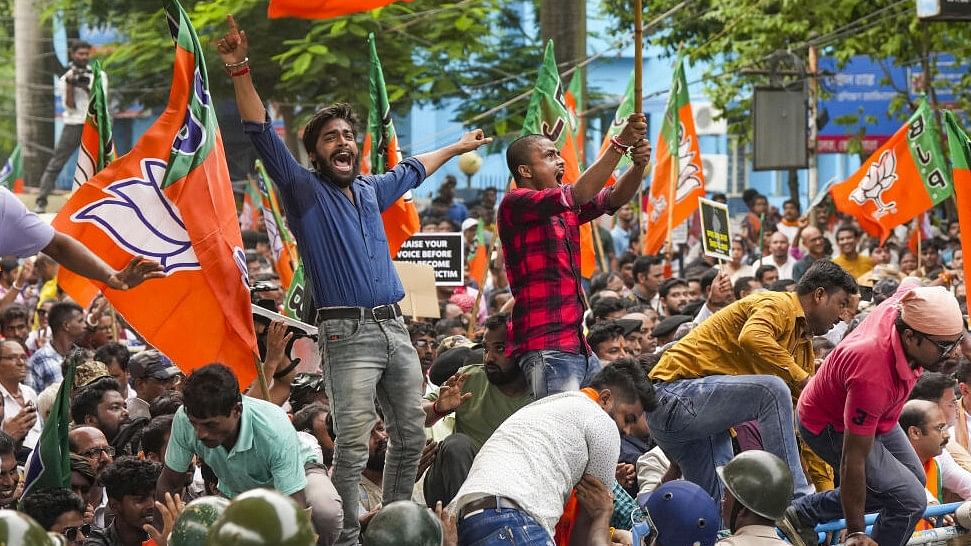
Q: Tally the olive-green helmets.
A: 5